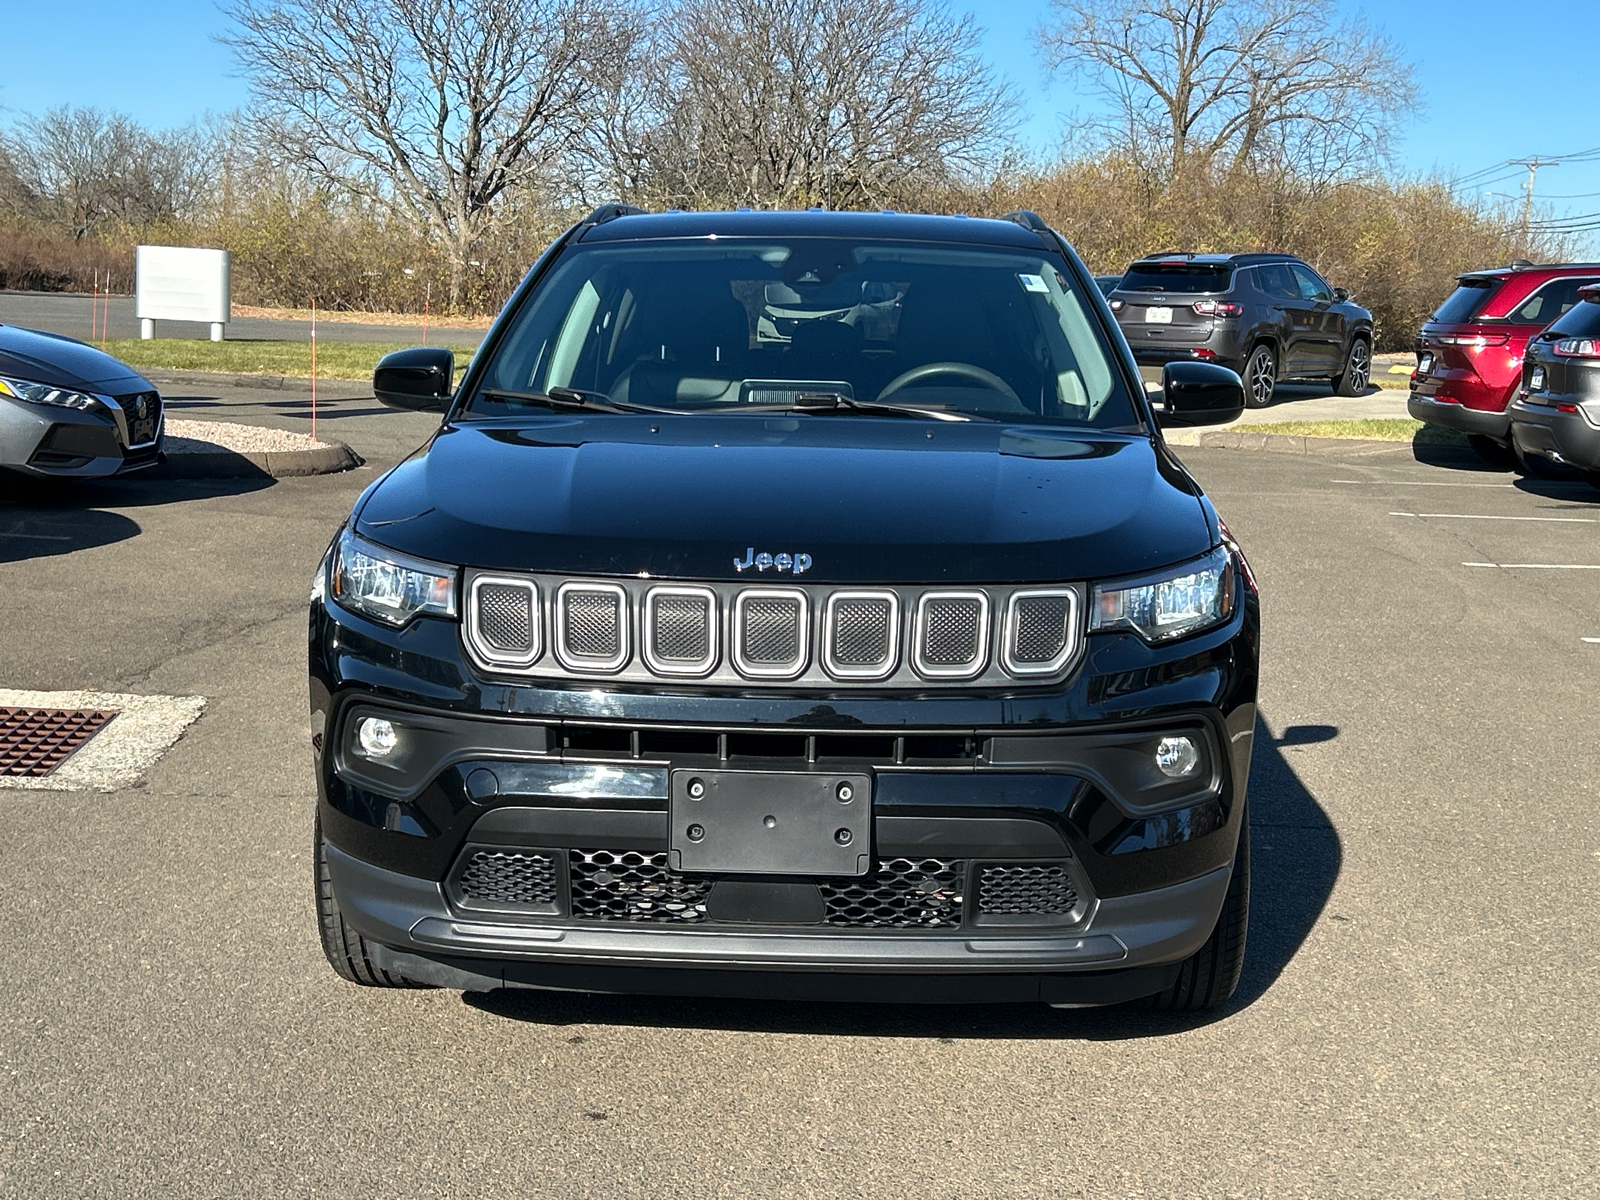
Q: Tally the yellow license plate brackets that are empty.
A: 0